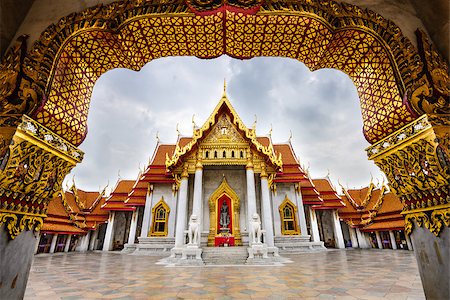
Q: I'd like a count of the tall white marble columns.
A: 4